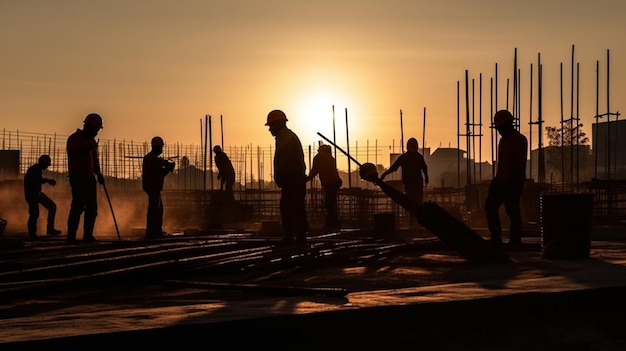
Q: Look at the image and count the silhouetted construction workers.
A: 8